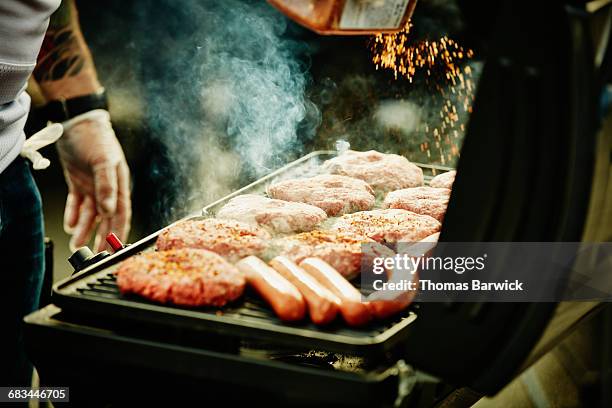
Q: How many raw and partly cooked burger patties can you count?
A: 9